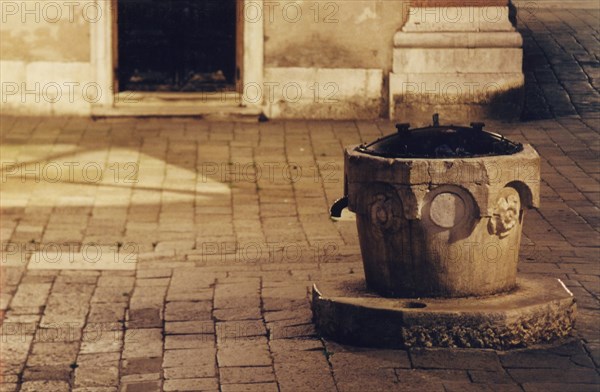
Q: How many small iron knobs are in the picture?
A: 3